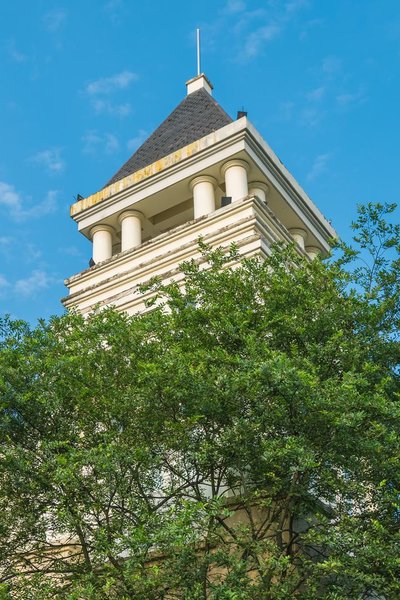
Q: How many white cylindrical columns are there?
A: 7